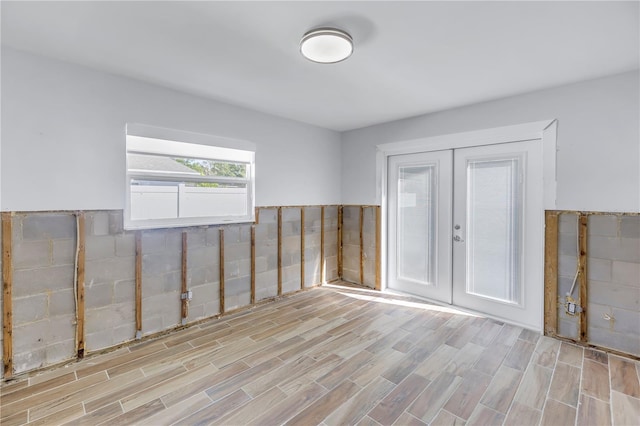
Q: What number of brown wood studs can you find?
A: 14